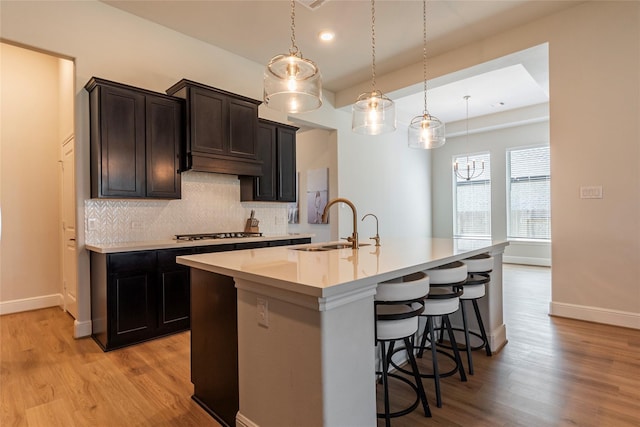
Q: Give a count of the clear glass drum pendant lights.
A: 3